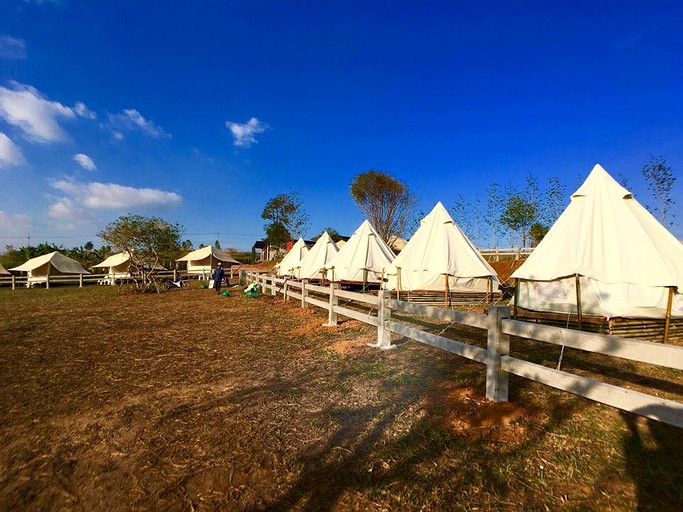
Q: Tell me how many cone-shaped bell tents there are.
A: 5